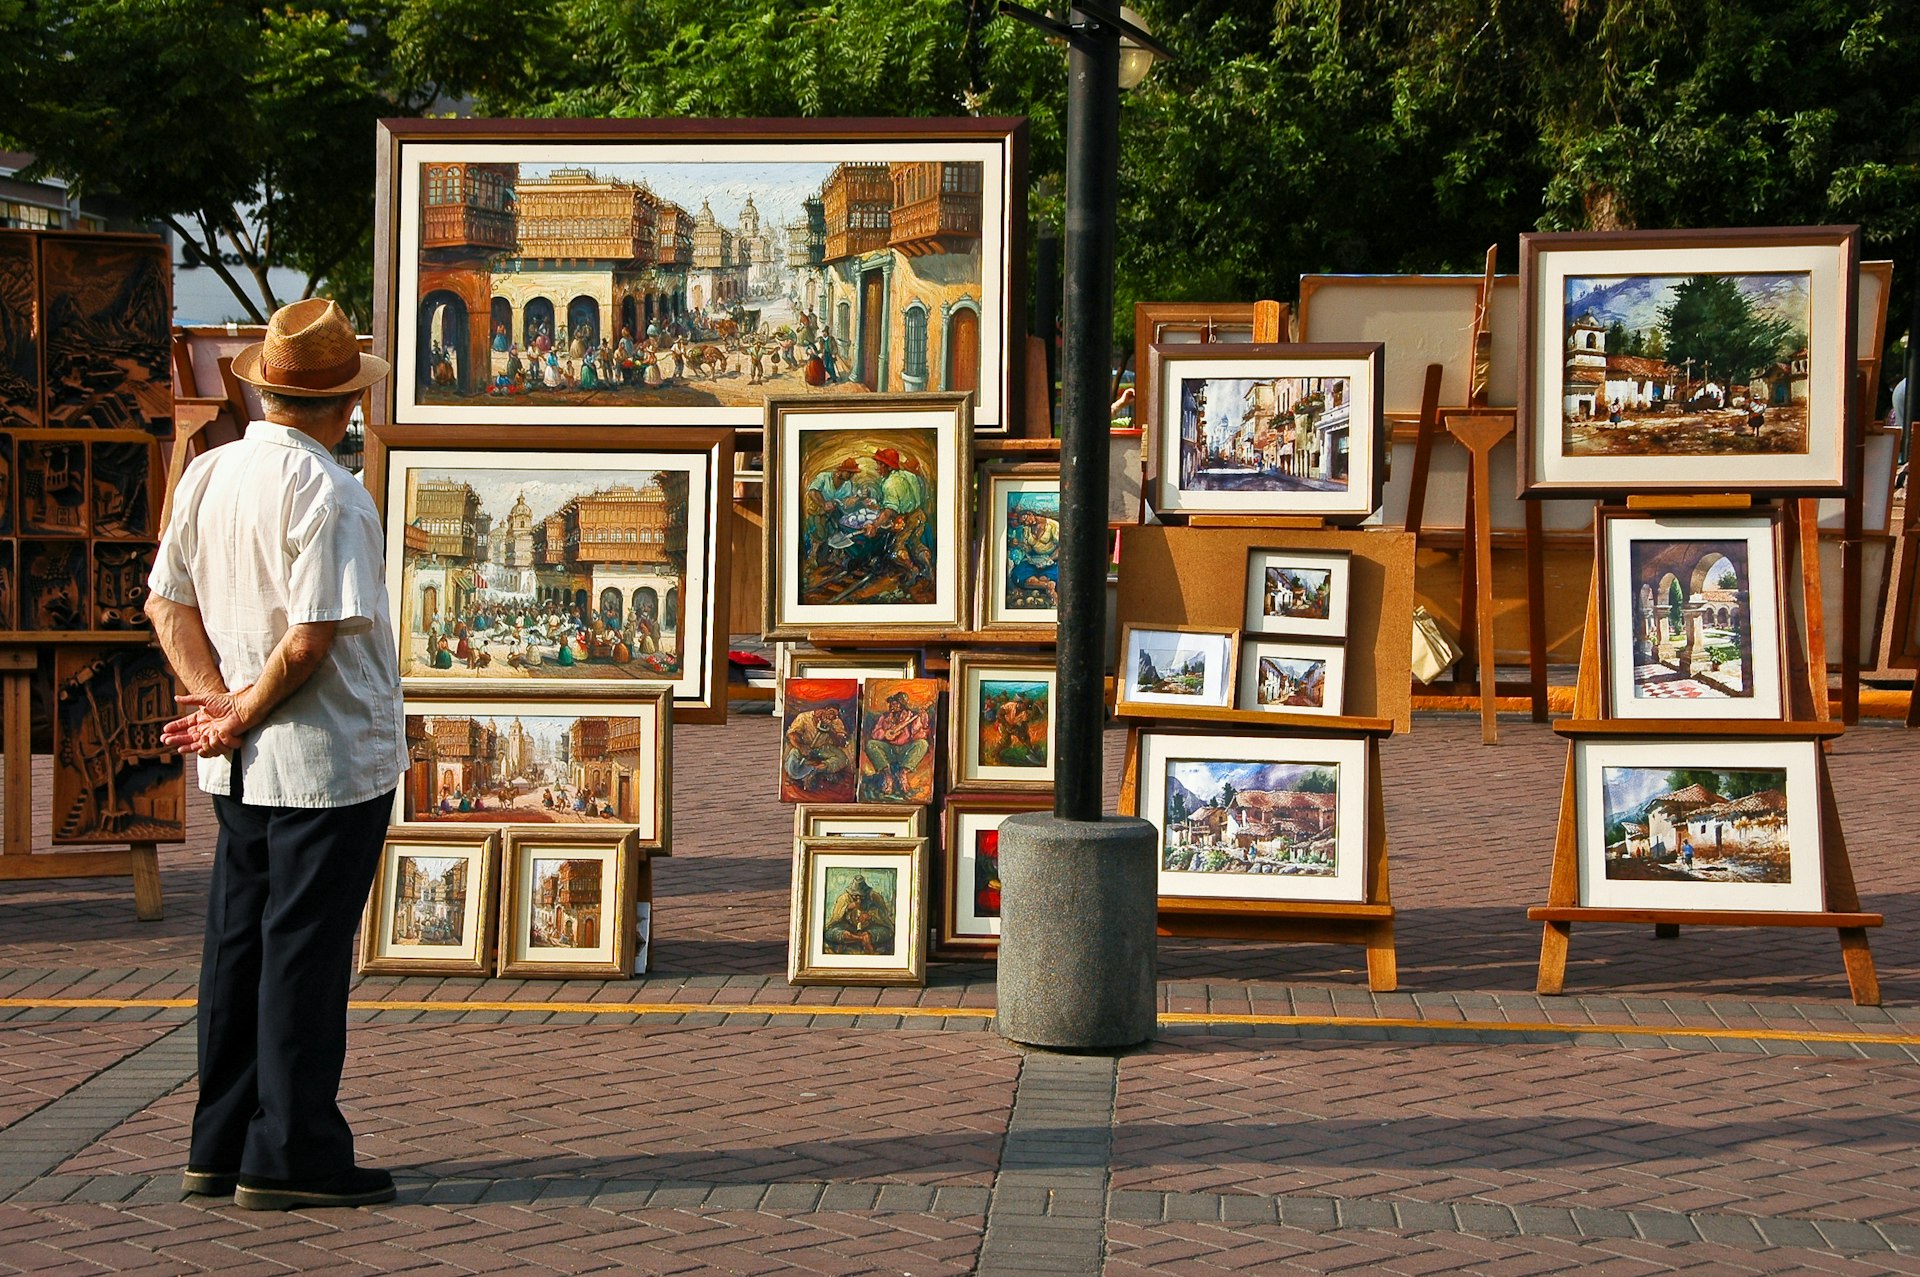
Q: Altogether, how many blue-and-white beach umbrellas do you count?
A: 0